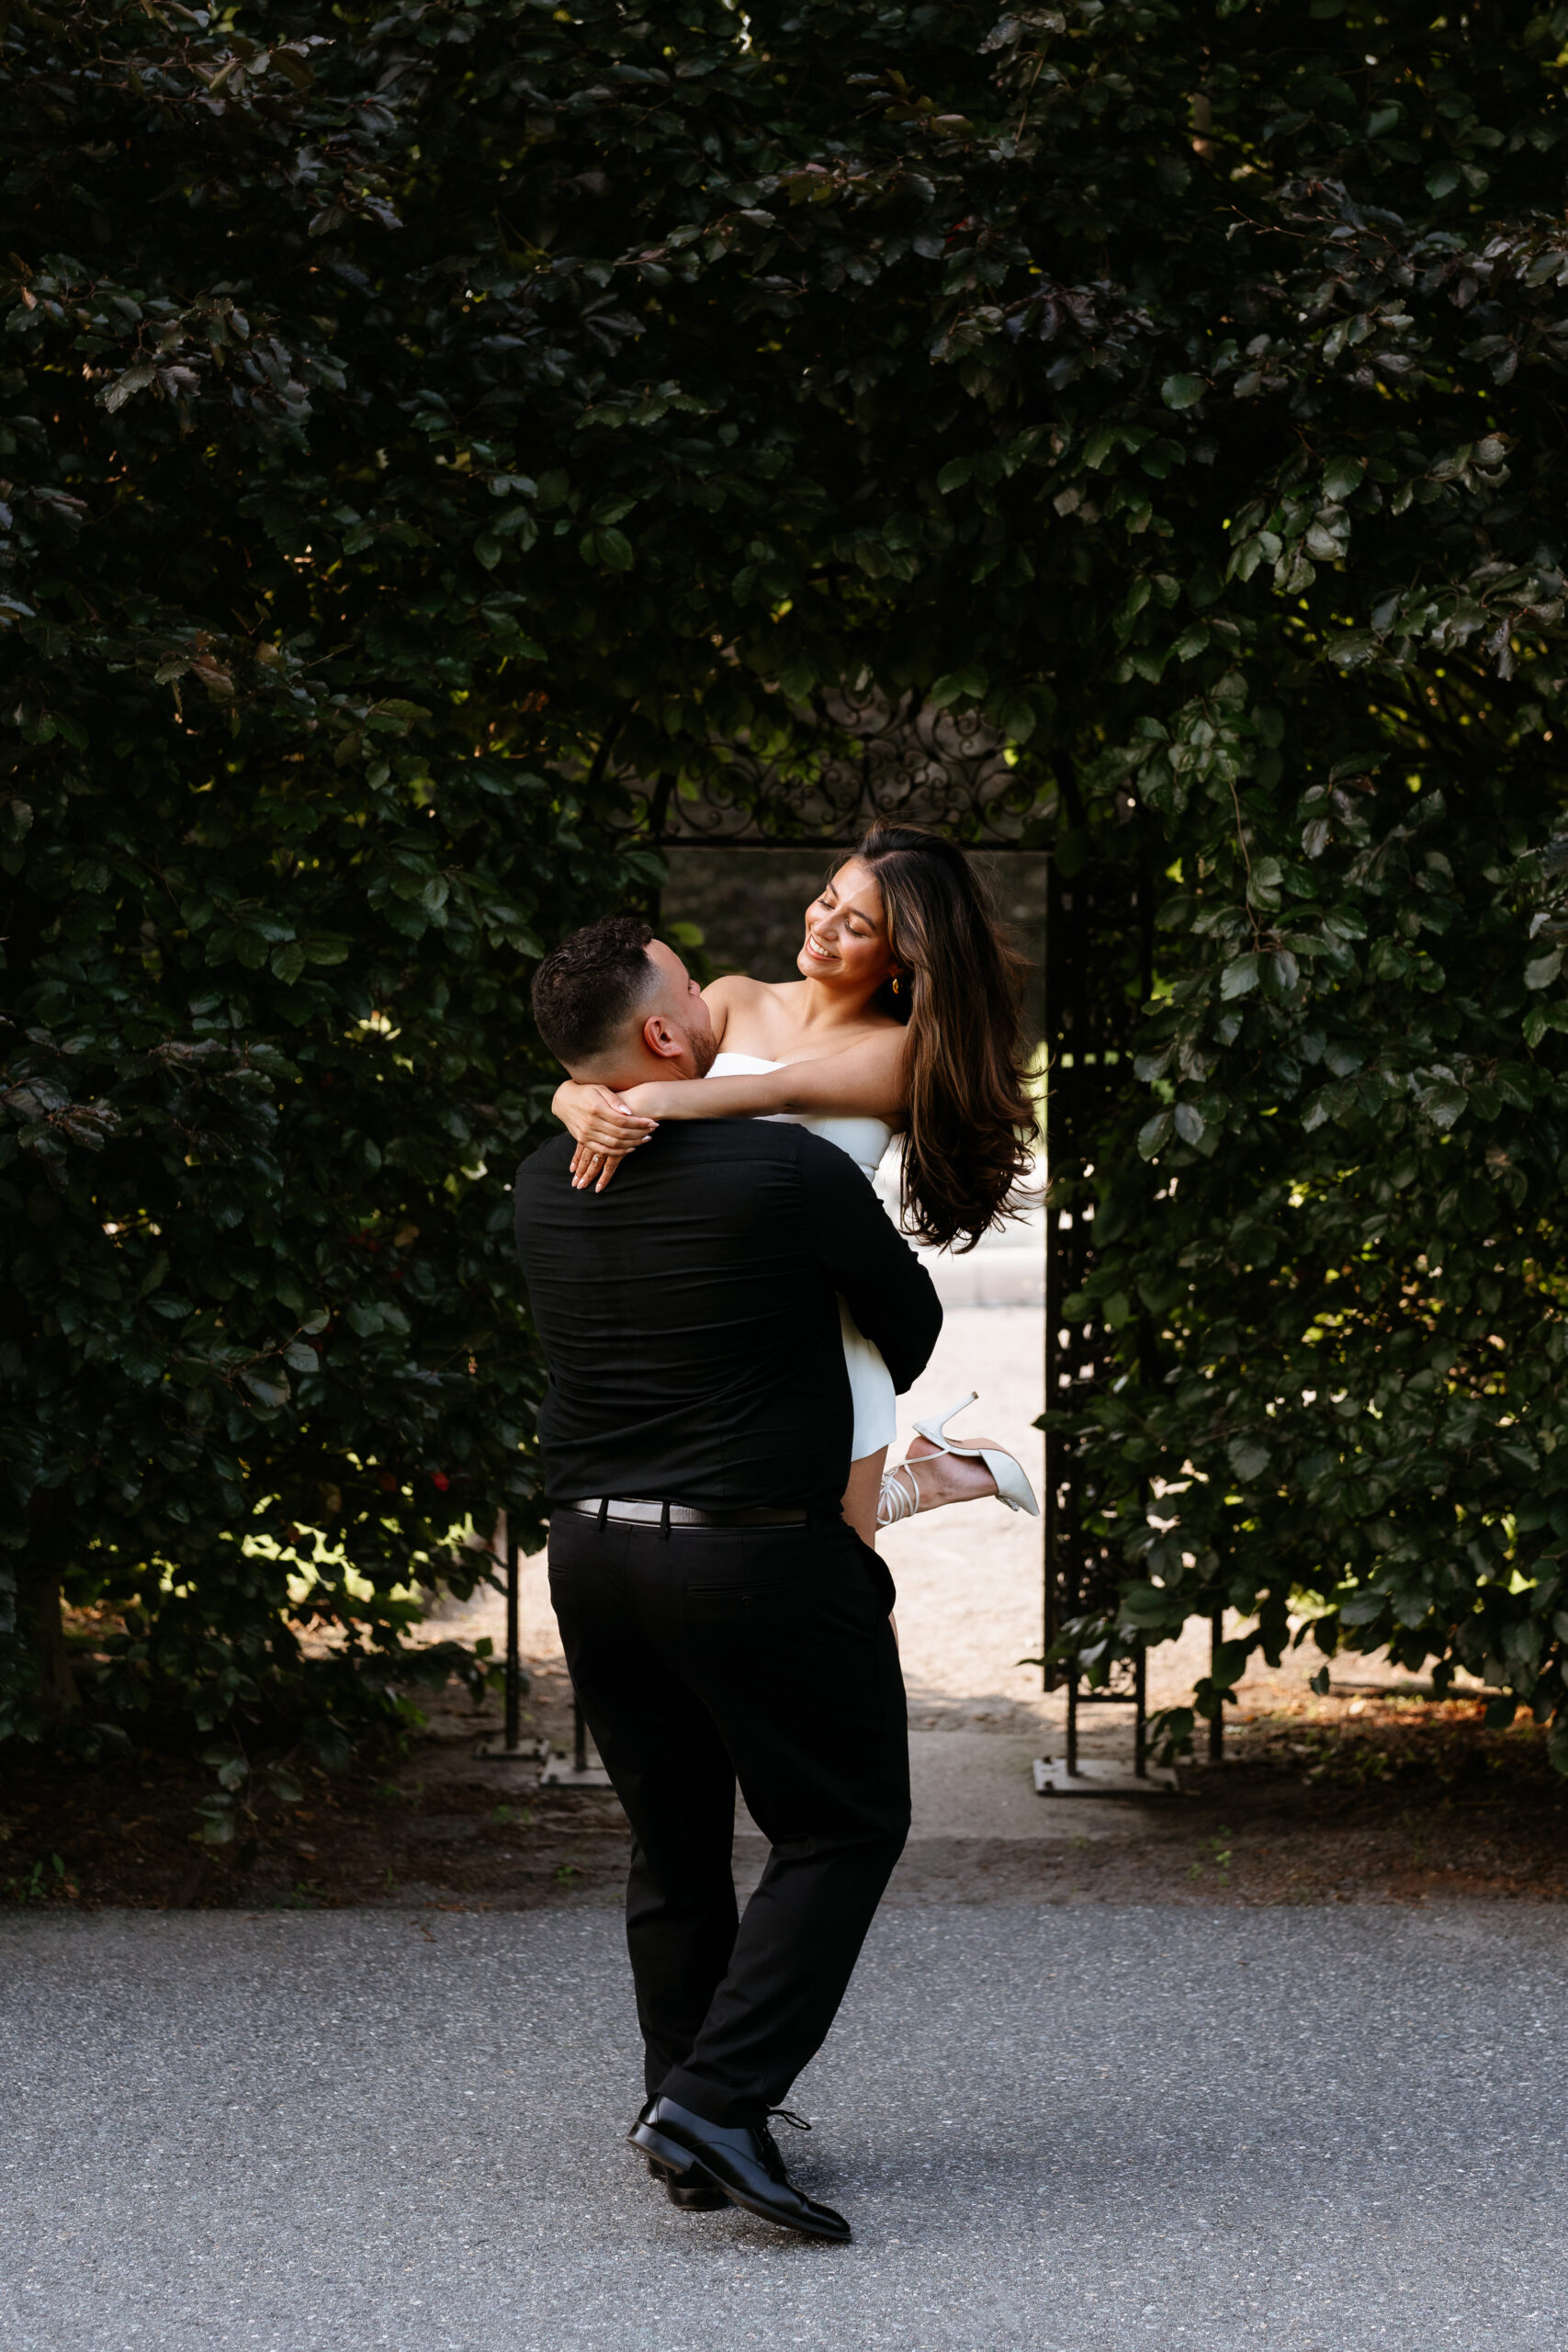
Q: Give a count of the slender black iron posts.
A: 5